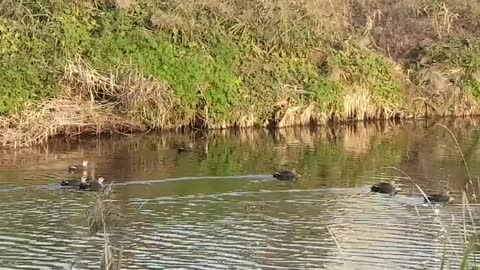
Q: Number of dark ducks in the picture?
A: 7